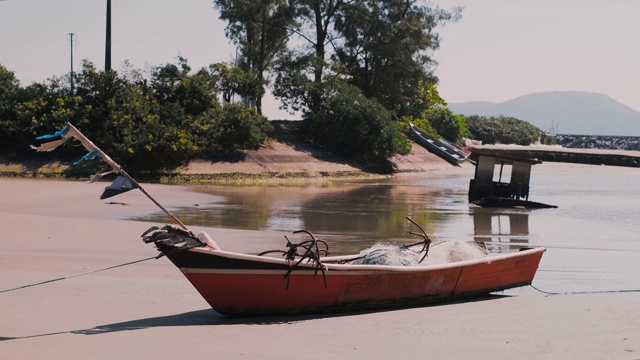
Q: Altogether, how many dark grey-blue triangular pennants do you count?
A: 1